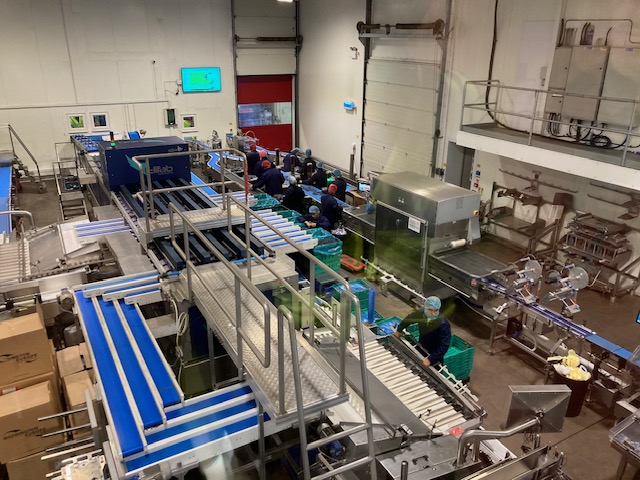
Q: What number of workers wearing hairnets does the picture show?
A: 11